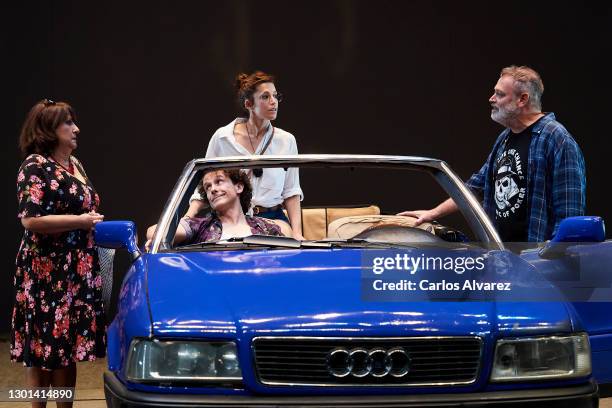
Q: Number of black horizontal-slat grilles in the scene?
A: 1